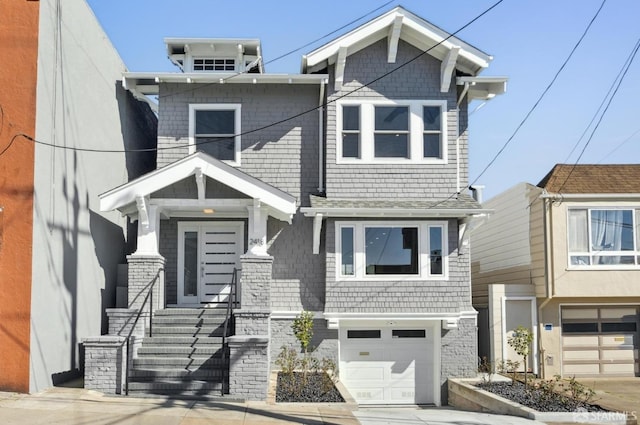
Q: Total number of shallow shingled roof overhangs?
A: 1